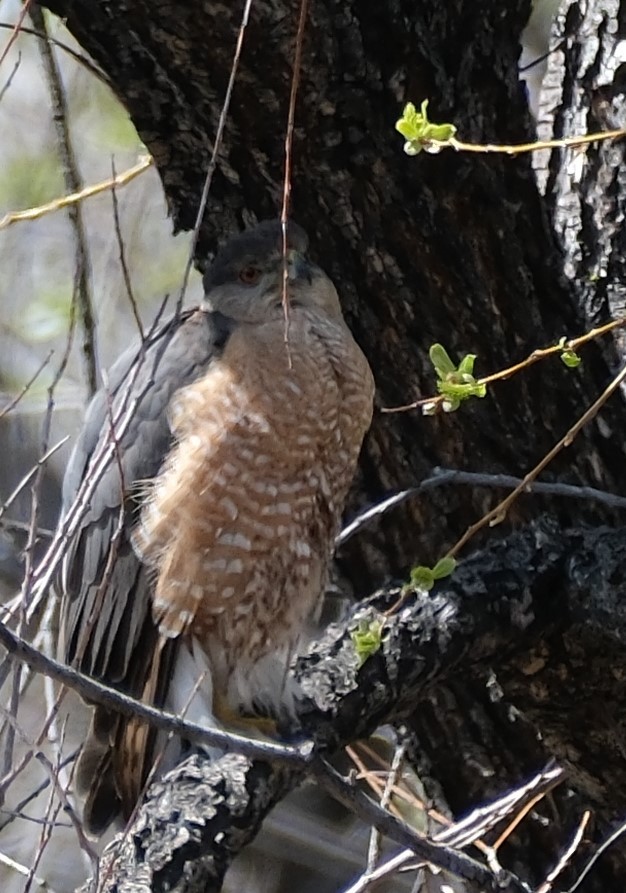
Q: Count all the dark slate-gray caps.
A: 1